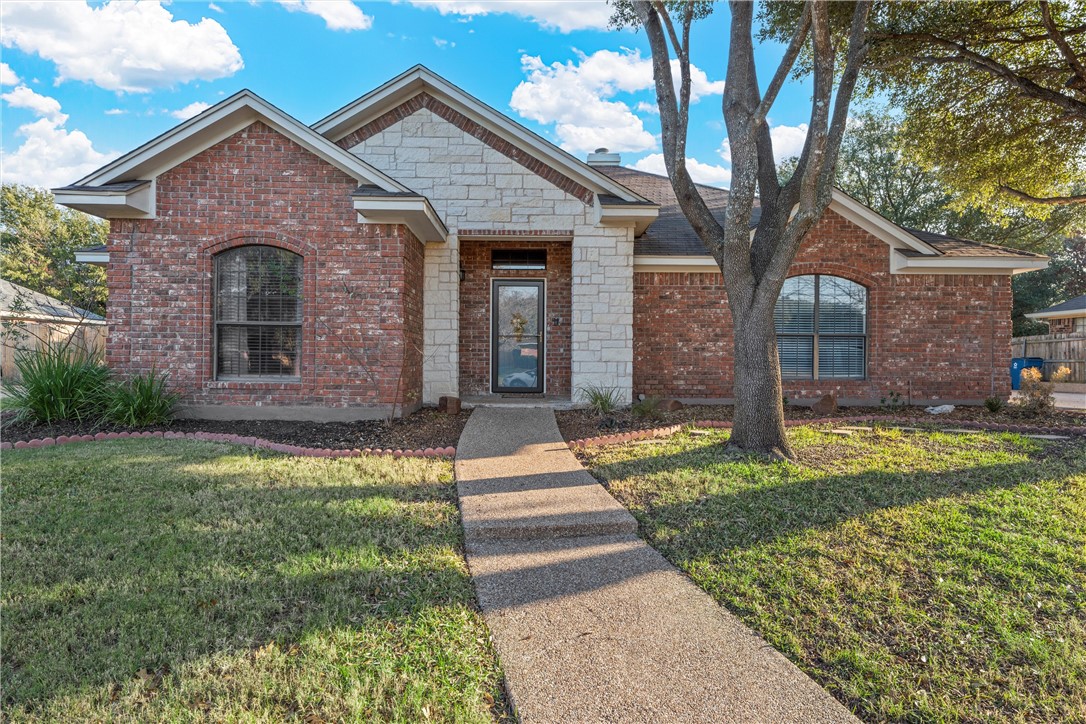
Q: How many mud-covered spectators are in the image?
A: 0